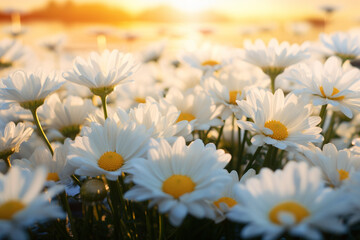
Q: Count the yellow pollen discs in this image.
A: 13